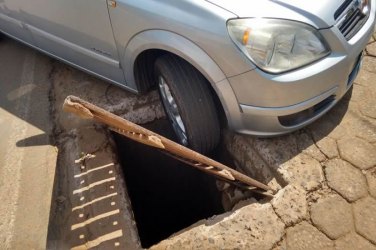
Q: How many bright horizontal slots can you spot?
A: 6